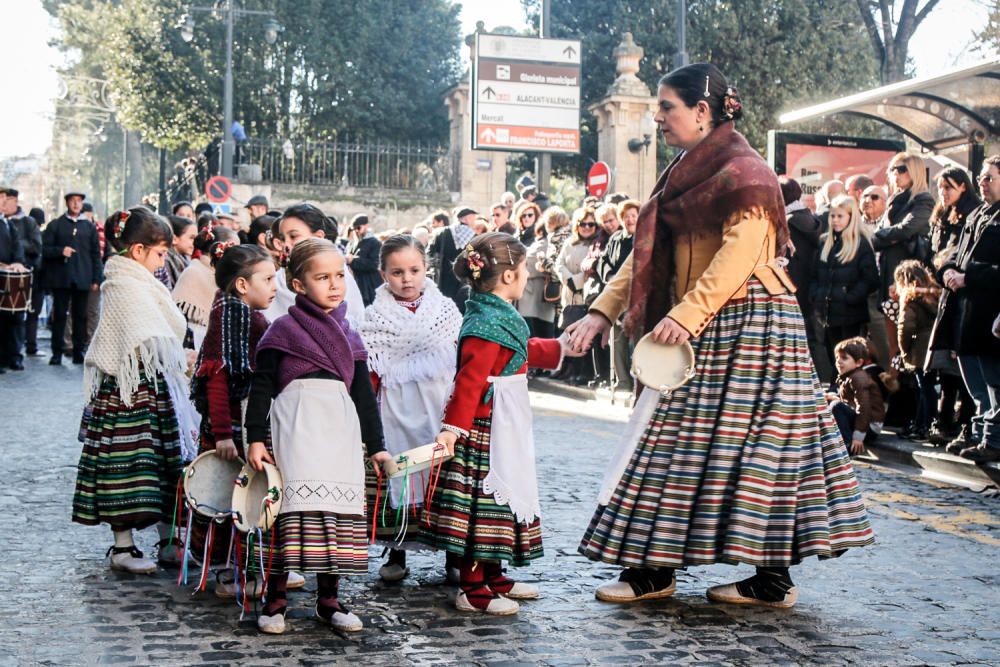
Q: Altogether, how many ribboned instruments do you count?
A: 3